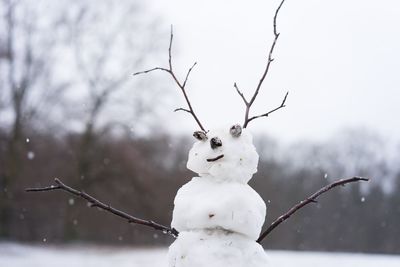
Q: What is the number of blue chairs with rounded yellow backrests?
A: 0